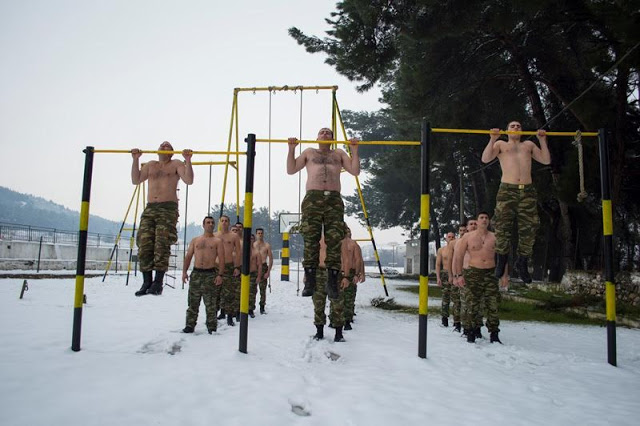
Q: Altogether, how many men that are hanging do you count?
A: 3